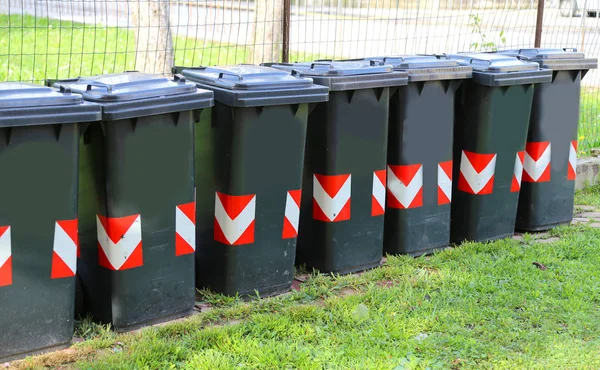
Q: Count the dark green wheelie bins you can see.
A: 7